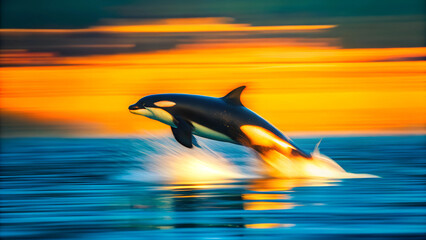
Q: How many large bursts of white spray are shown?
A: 2